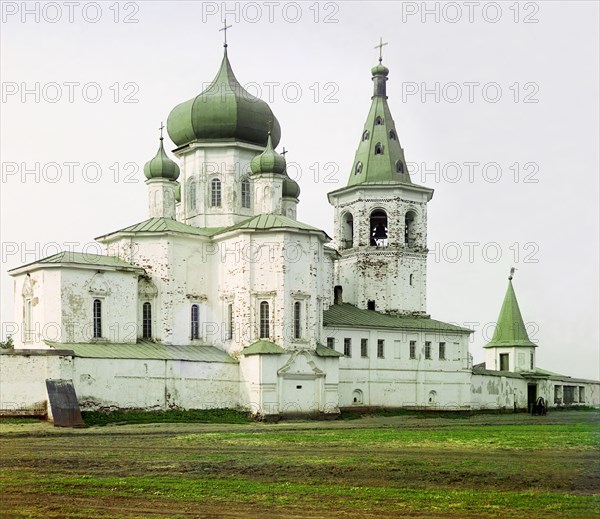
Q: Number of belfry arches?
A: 3